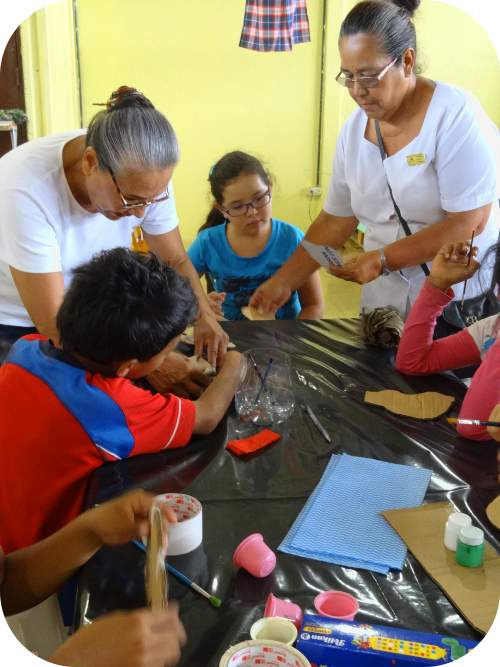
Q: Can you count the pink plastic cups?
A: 3